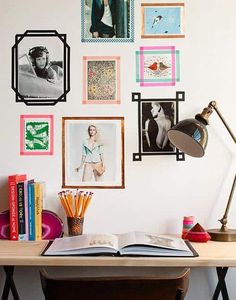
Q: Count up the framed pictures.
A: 8